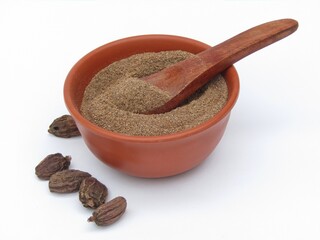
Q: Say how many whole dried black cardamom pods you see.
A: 5